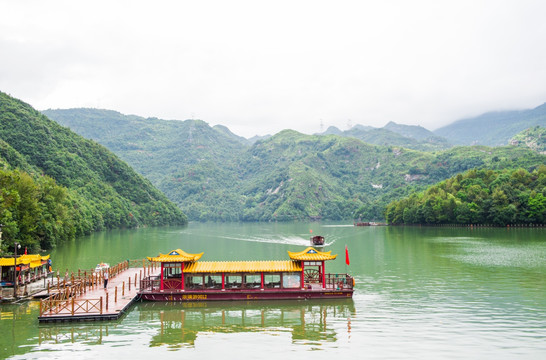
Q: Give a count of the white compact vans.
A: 0